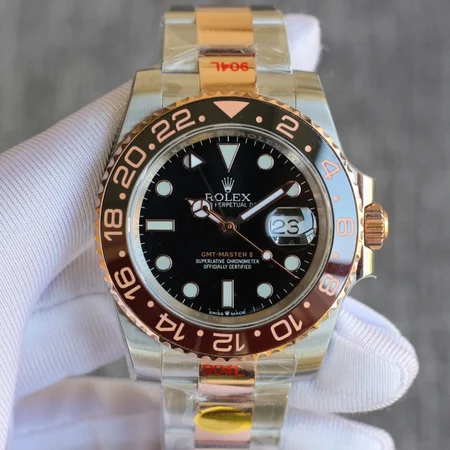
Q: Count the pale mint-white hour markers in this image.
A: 11